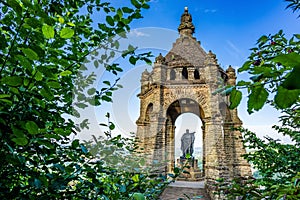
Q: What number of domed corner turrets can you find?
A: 4